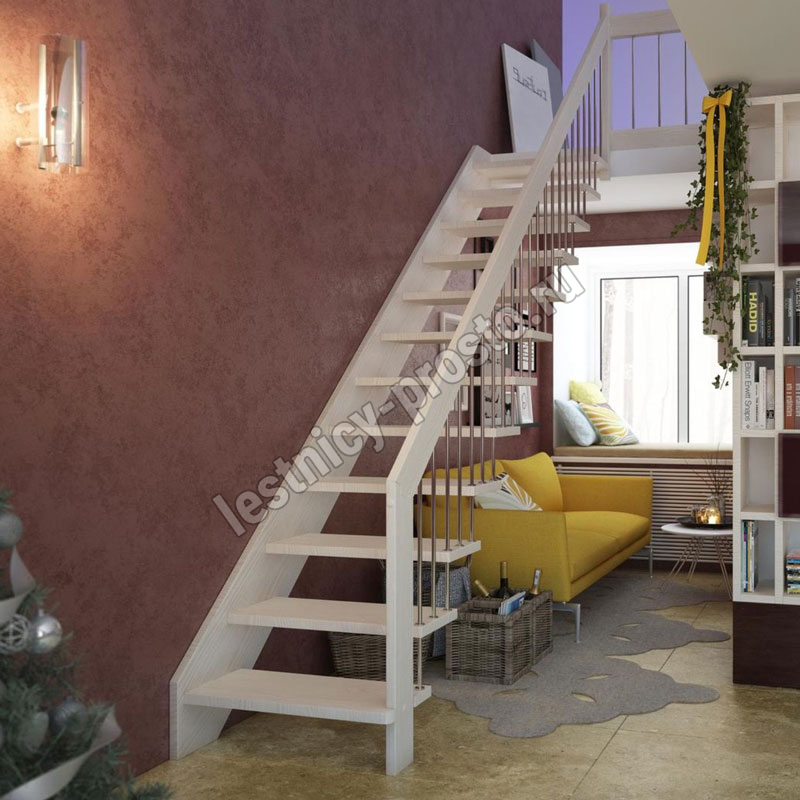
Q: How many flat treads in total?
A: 12